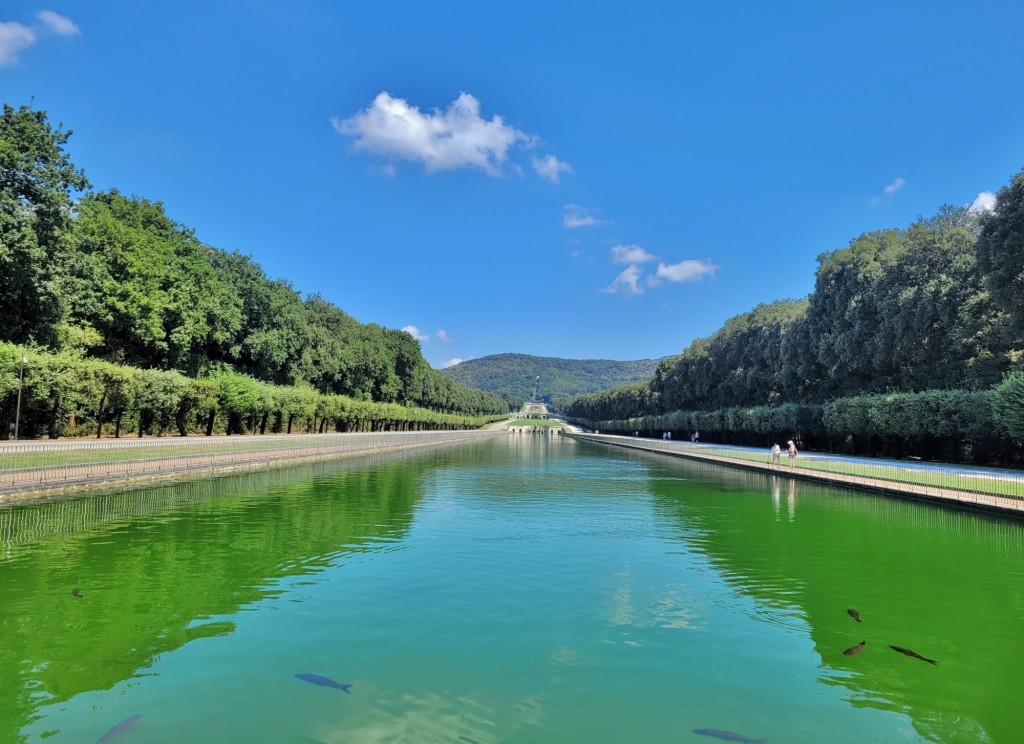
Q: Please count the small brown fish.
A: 4